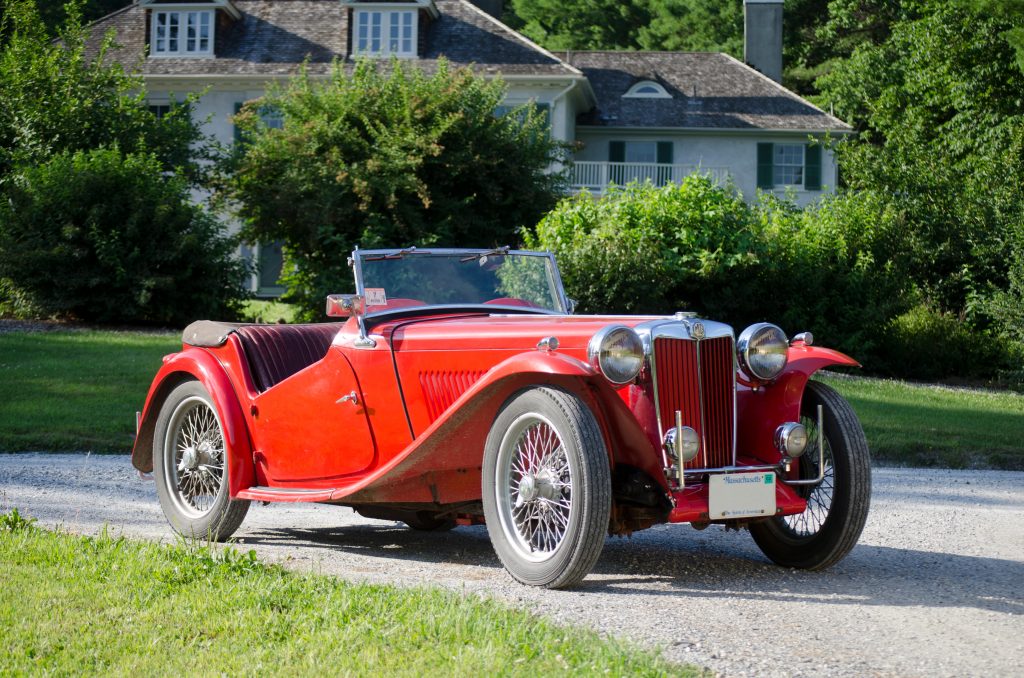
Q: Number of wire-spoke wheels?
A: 3